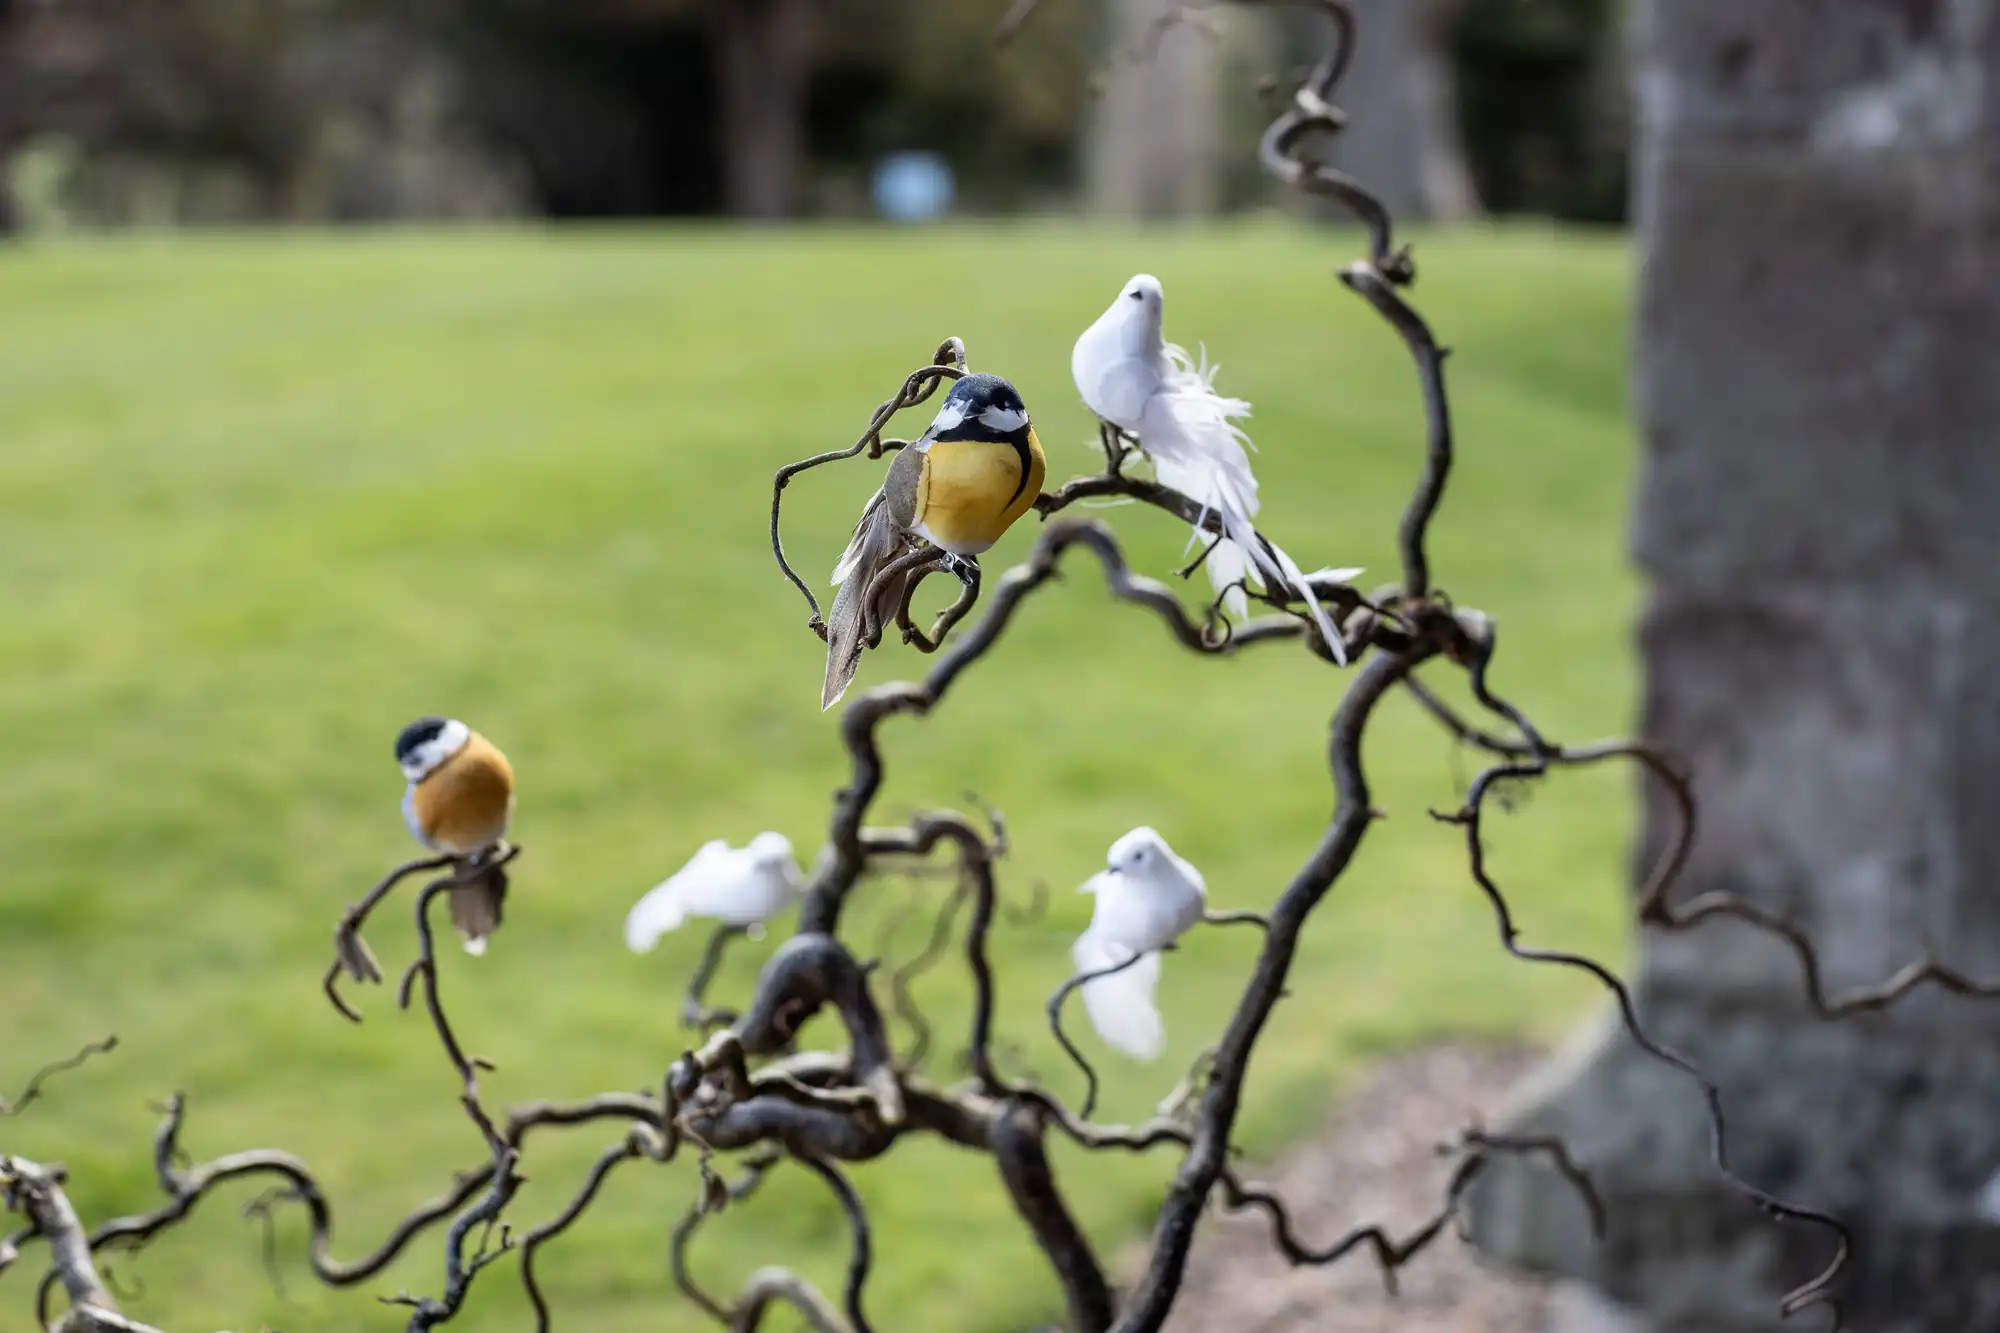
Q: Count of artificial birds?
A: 5